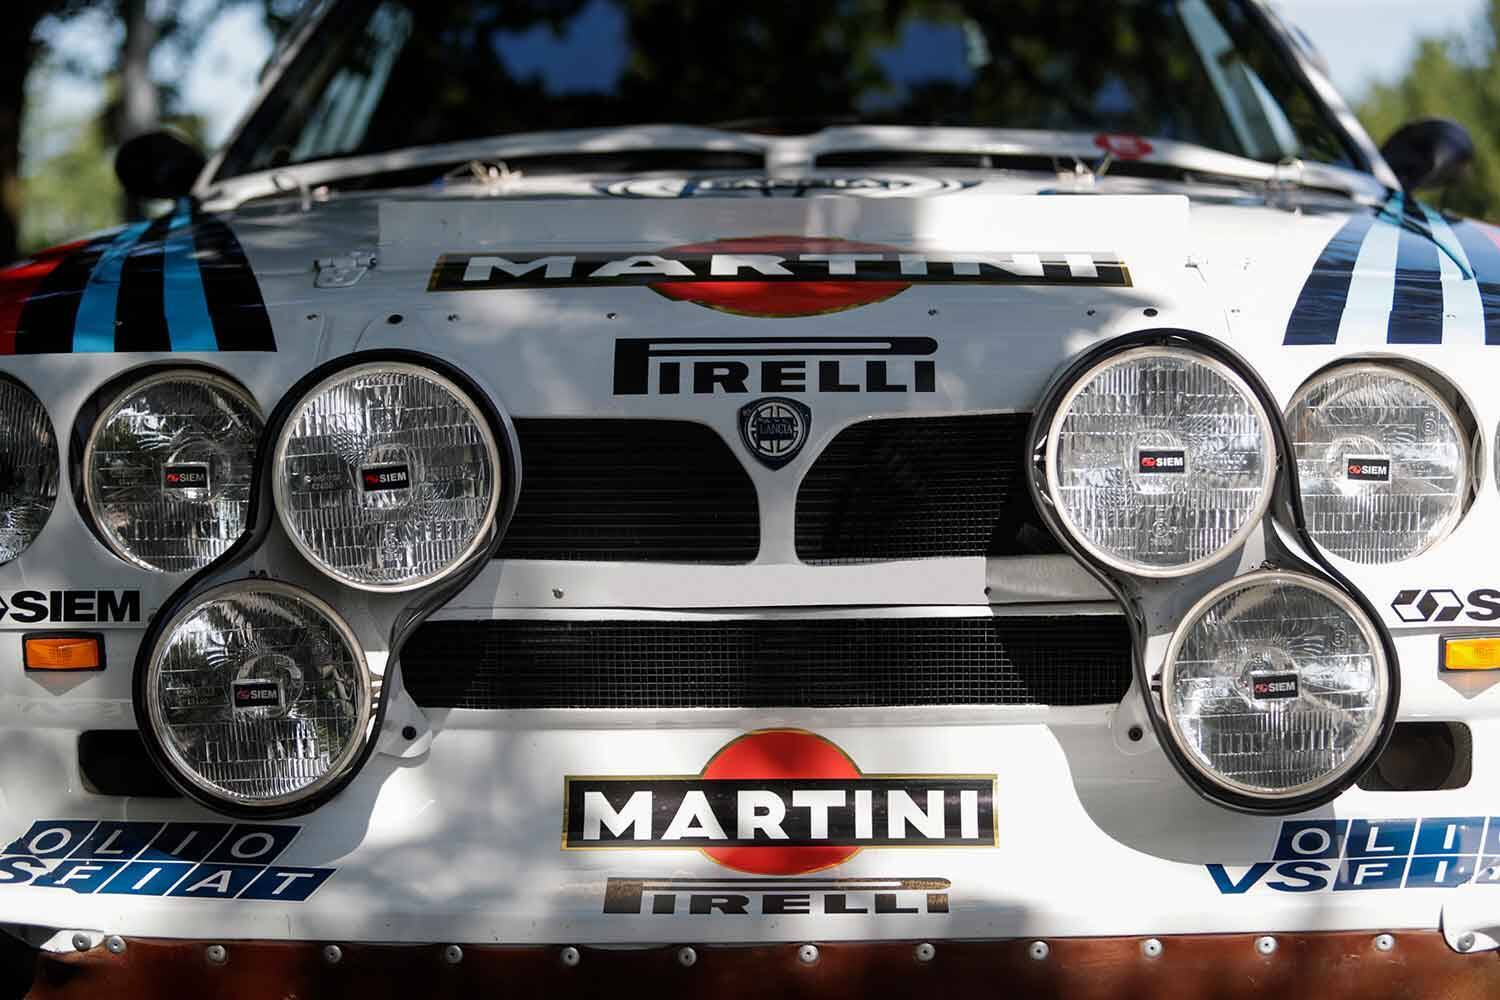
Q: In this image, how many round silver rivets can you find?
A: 14